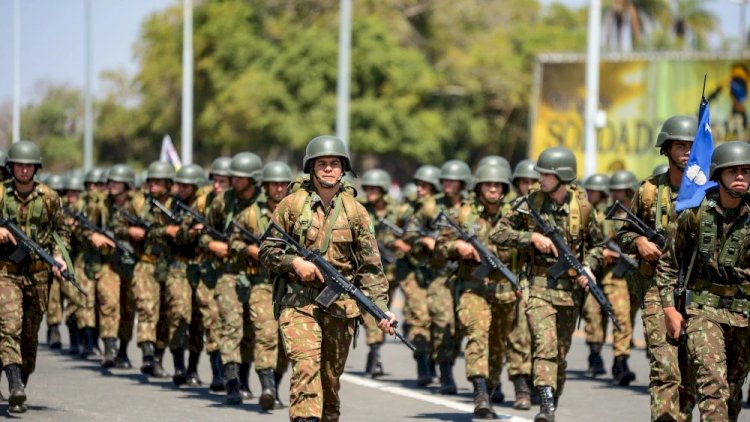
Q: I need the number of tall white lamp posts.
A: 5